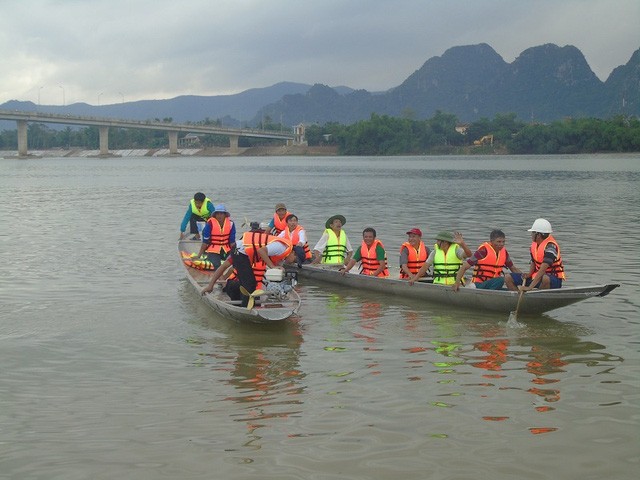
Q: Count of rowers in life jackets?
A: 12